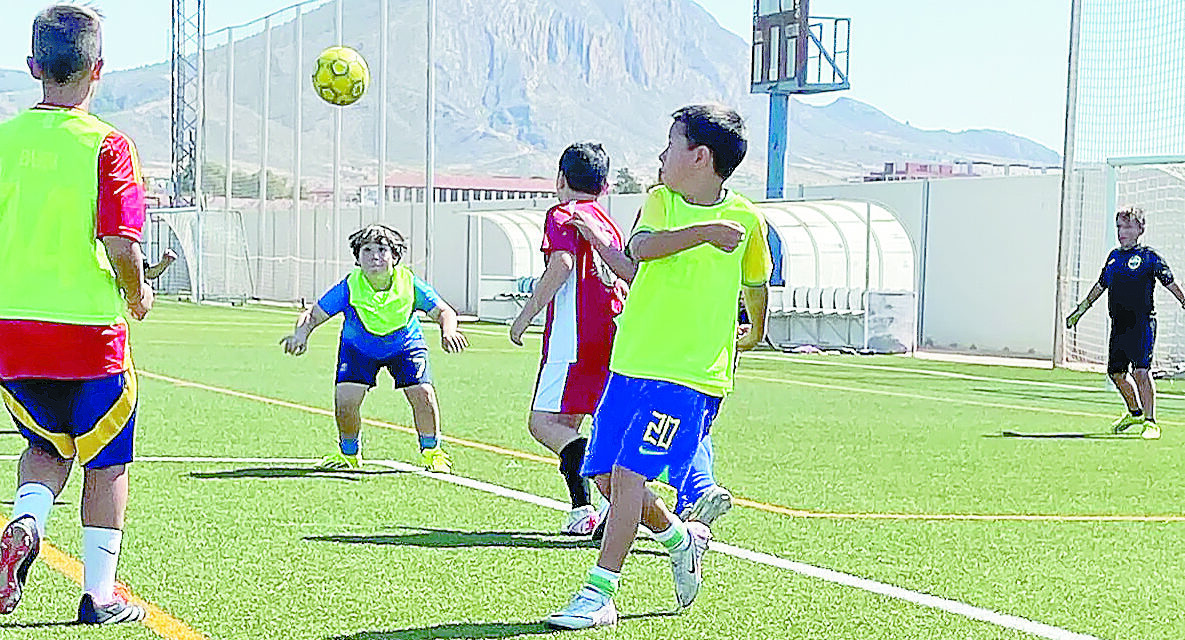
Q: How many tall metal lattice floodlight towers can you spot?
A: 1